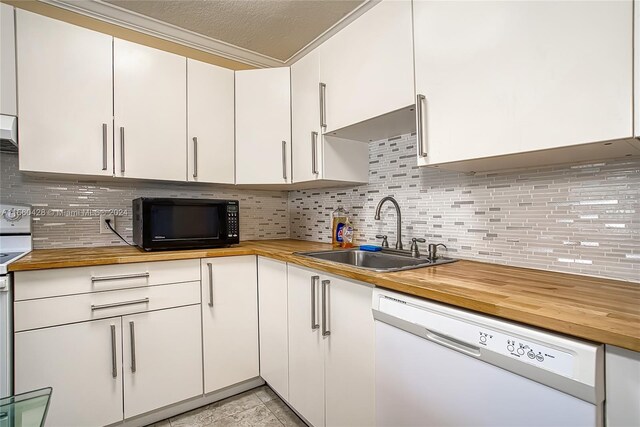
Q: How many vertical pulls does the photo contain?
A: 12